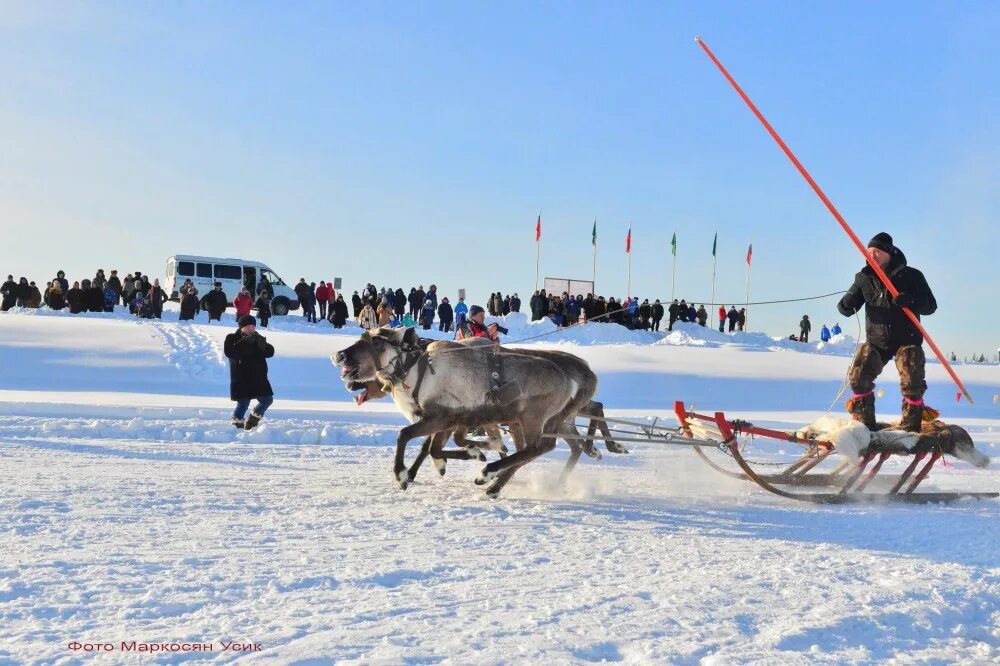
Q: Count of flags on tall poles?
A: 6